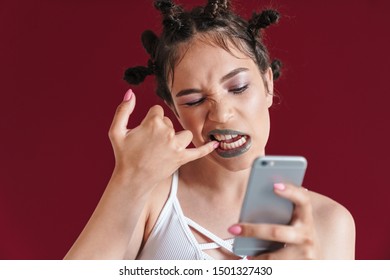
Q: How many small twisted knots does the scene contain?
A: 6